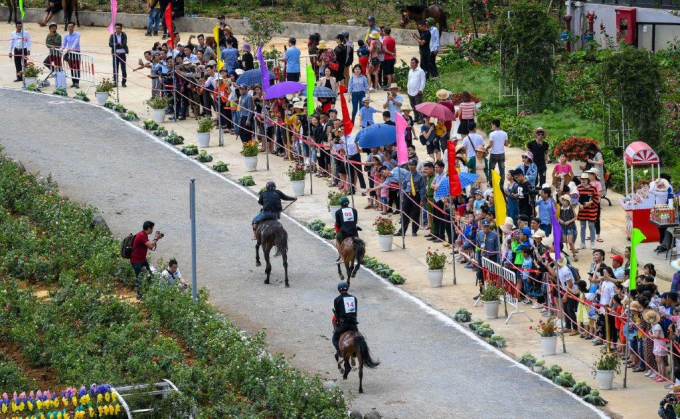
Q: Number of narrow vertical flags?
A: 12